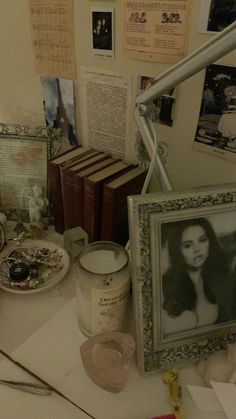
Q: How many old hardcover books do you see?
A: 6